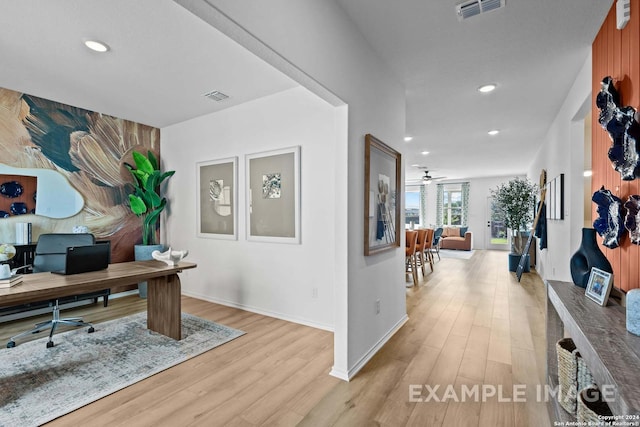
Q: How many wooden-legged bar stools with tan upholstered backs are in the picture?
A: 3